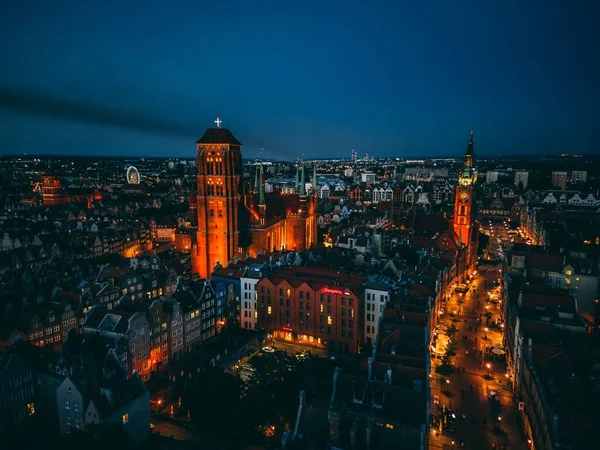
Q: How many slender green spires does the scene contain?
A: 5